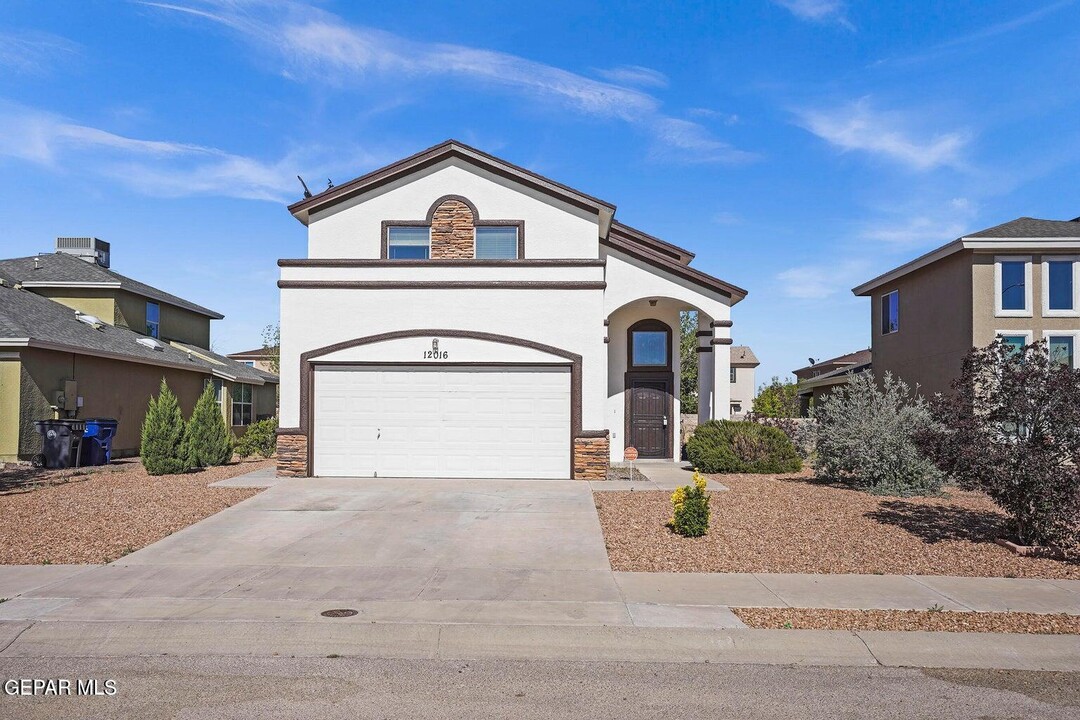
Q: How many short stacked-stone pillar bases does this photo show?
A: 2